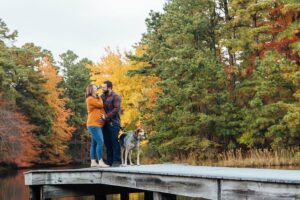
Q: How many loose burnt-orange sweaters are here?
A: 1